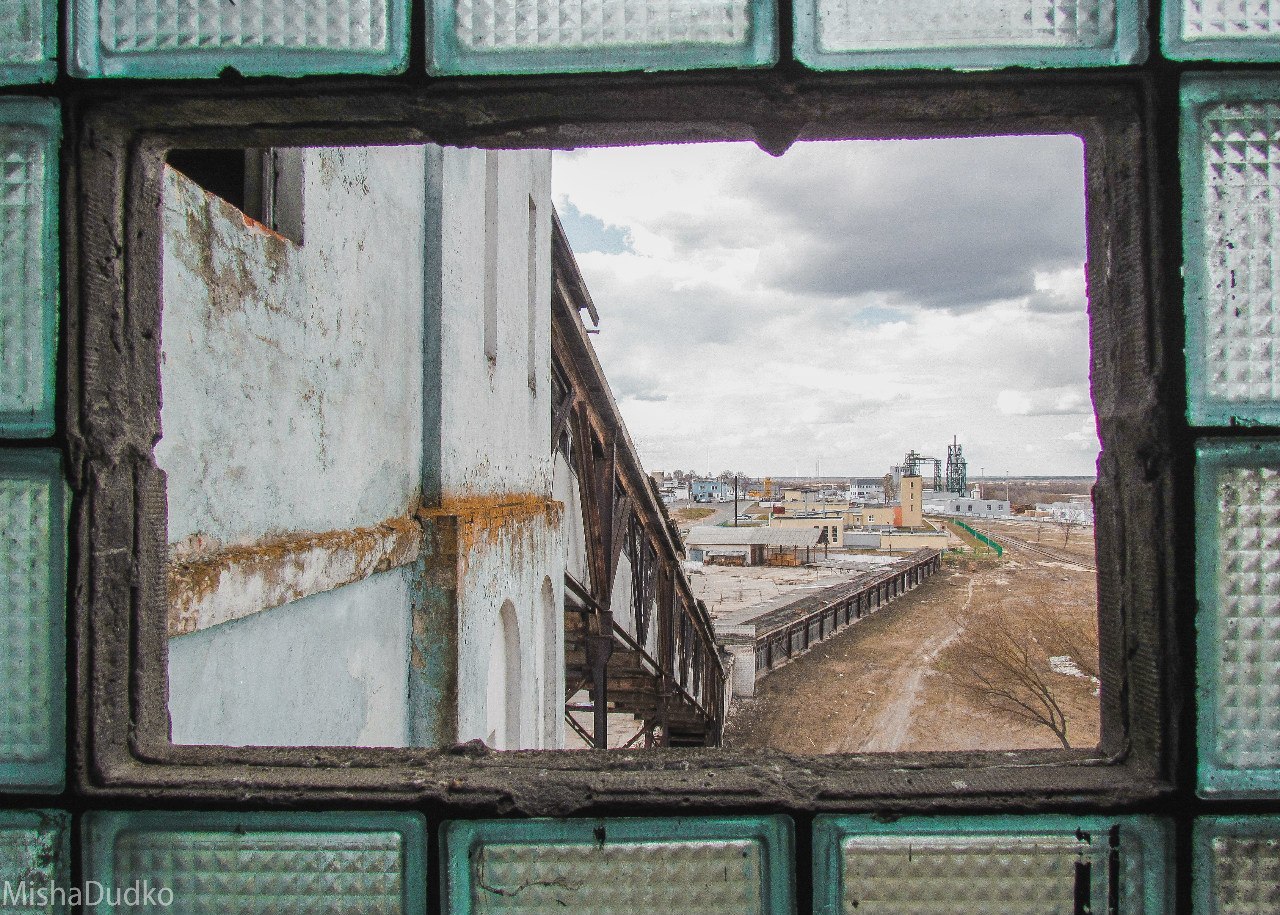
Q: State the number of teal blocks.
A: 14